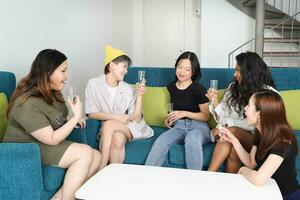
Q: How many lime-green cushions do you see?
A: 4